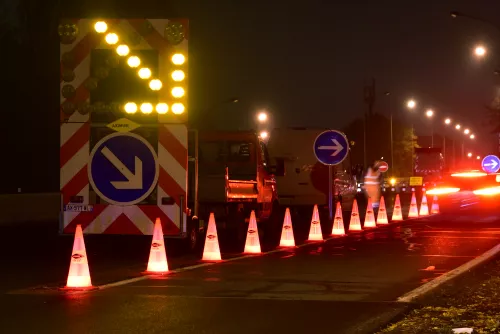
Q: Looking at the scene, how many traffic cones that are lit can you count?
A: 14